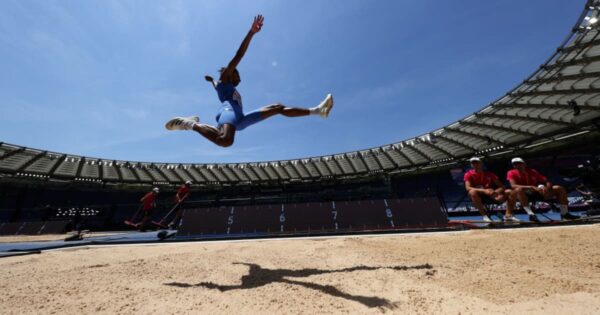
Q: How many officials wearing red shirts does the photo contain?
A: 4